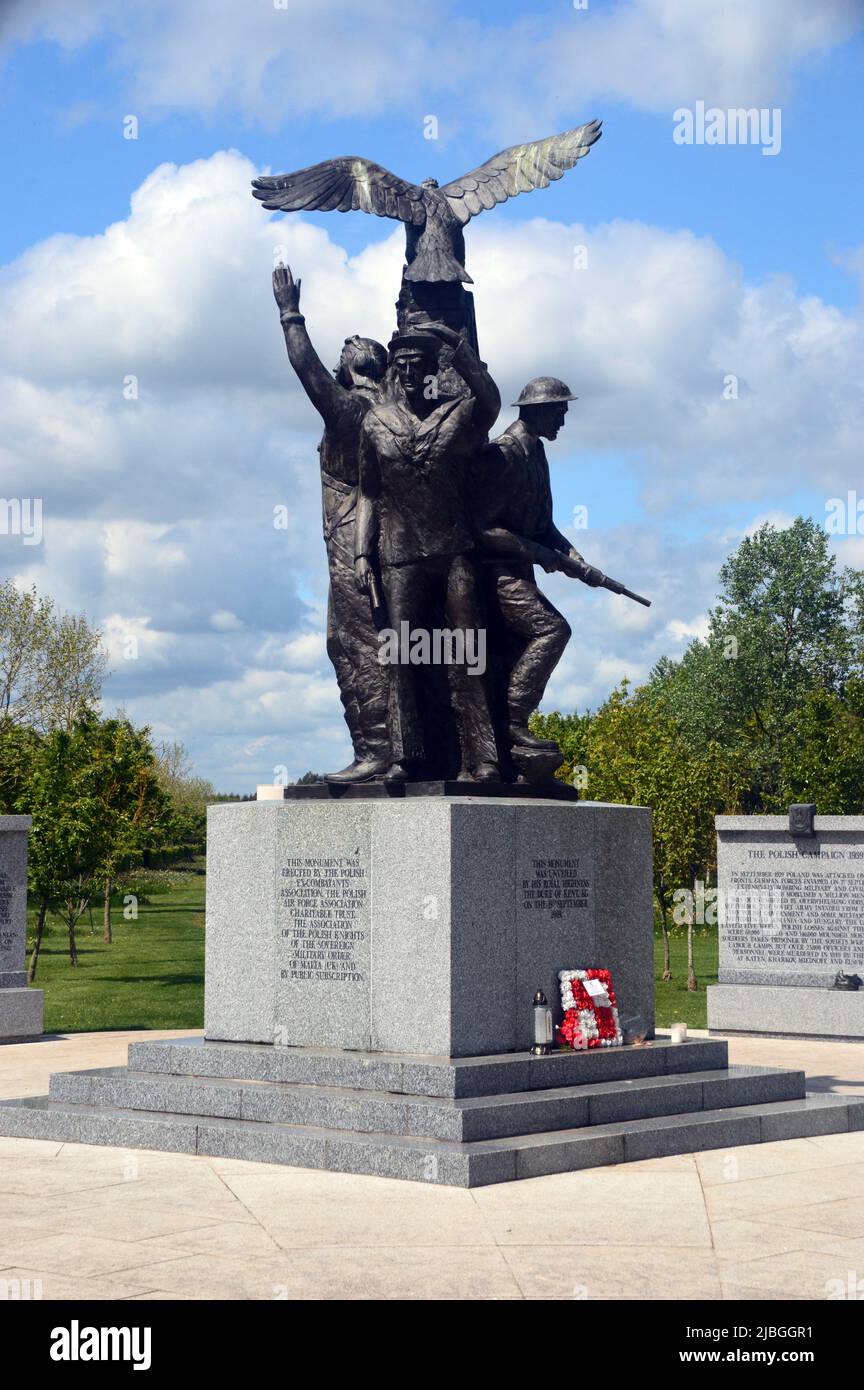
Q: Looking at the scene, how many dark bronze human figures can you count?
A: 3